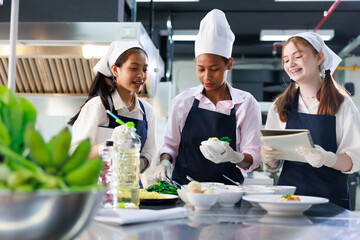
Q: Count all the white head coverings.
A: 3